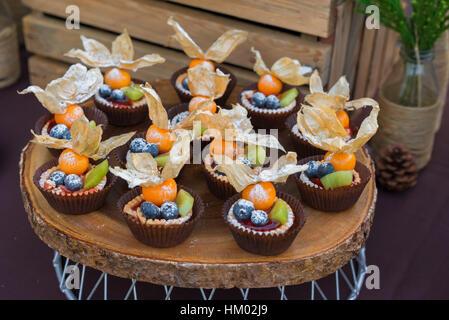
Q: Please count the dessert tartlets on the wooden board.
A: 12